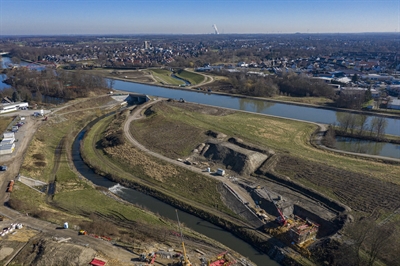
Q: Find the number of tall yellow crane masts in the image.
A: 1